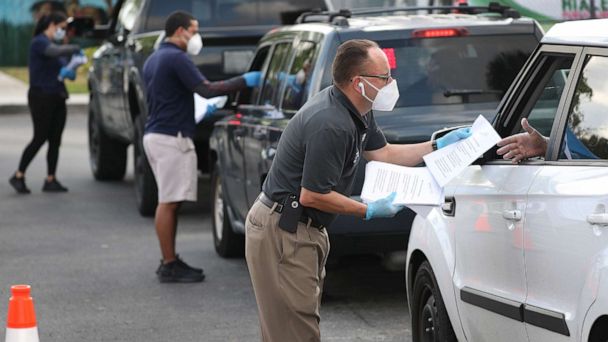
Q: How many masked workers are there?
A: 3